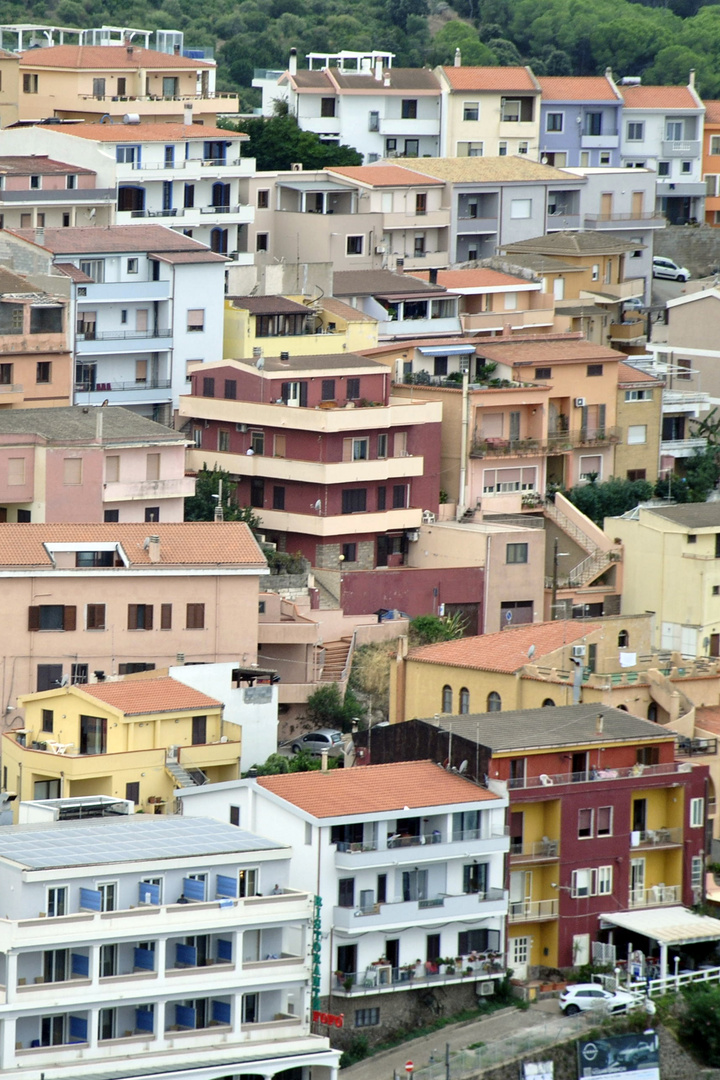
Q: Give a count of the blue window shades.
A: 12